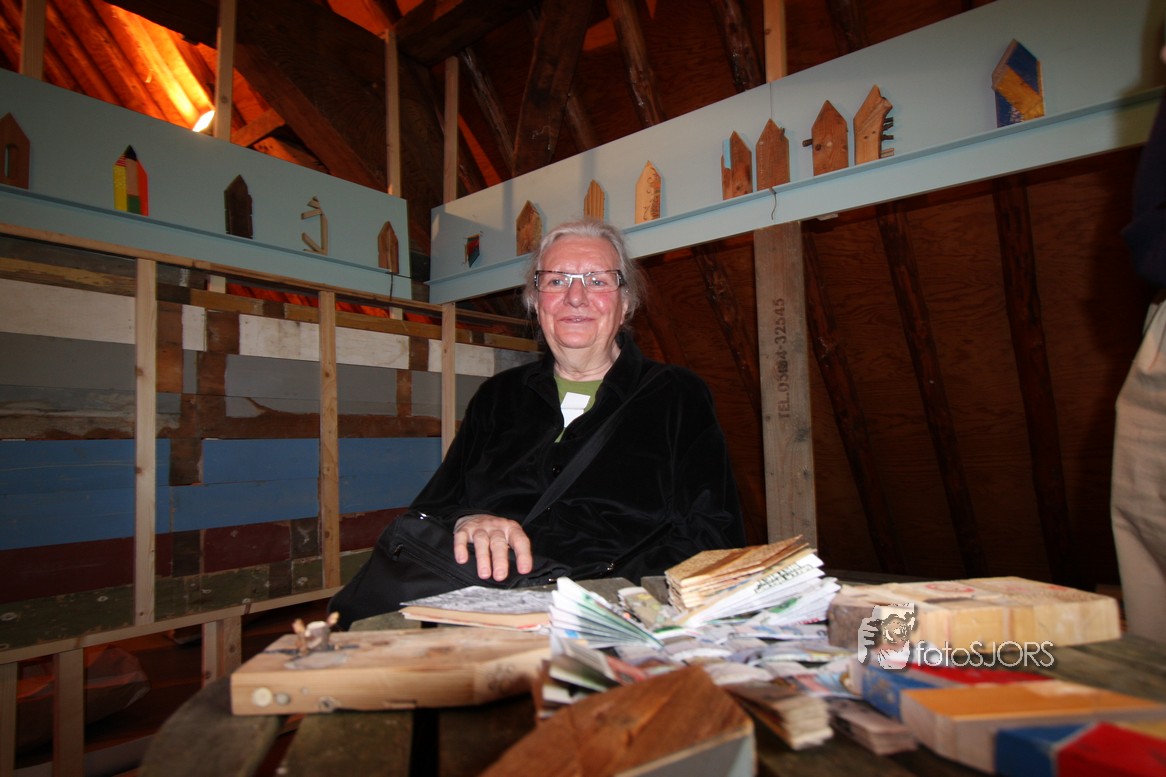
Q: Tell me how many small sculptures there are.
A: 14